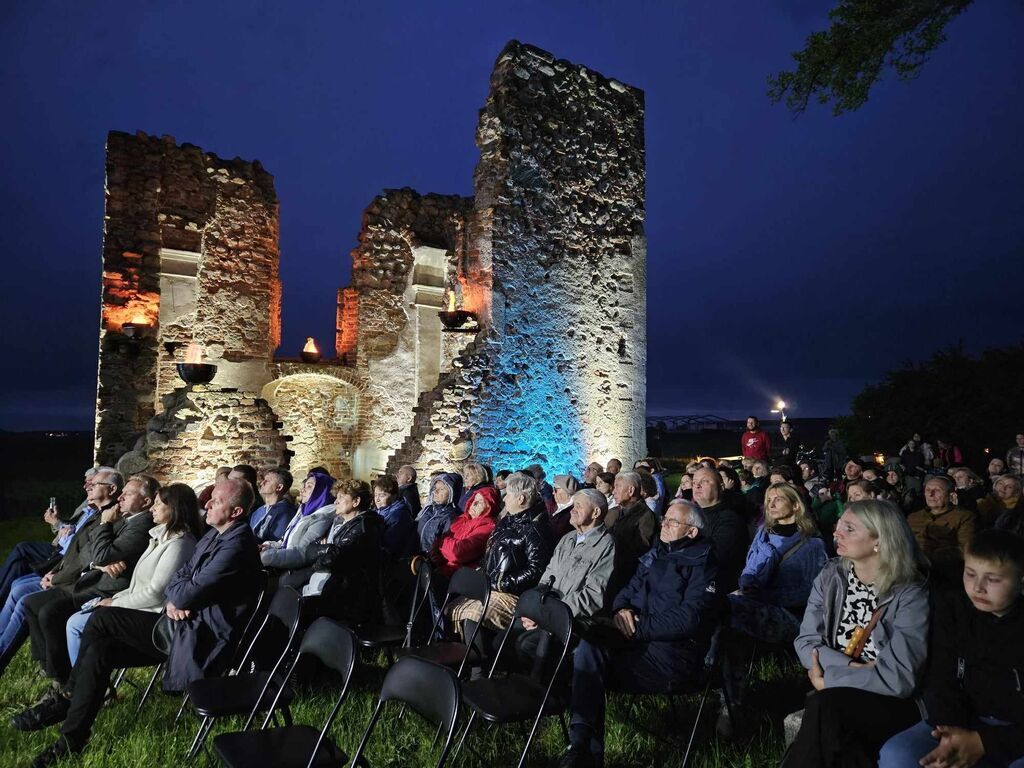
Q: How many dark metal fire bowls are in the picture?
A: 4